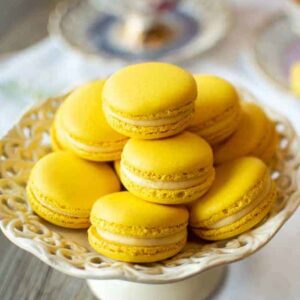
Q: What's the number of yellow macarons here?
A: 8